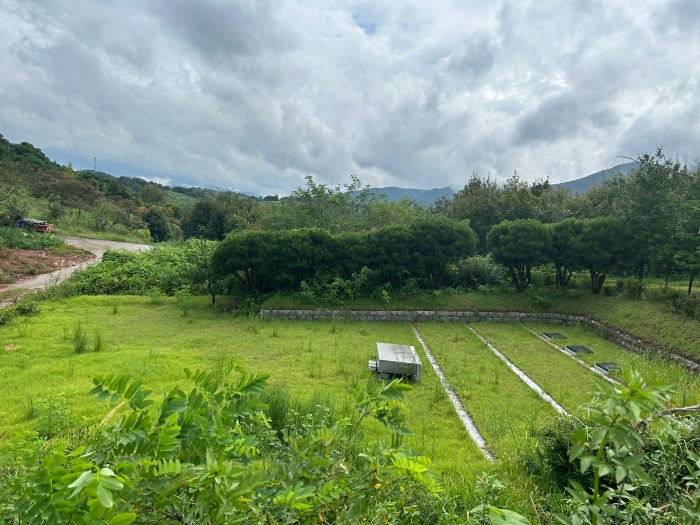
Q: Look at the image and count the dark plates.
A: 3